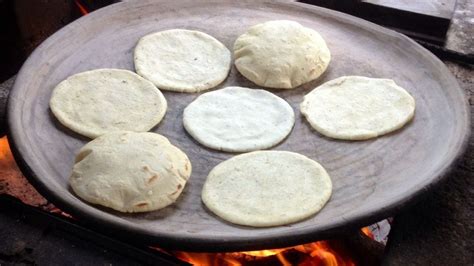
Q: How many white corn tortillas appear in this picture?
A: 7